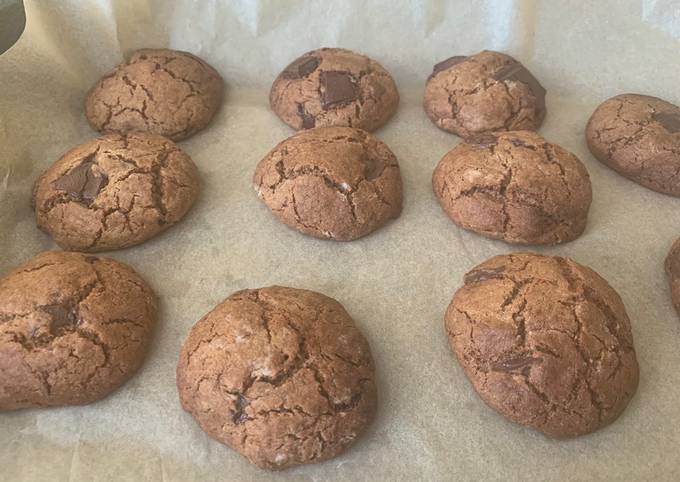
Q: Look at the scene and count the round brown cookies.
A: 11